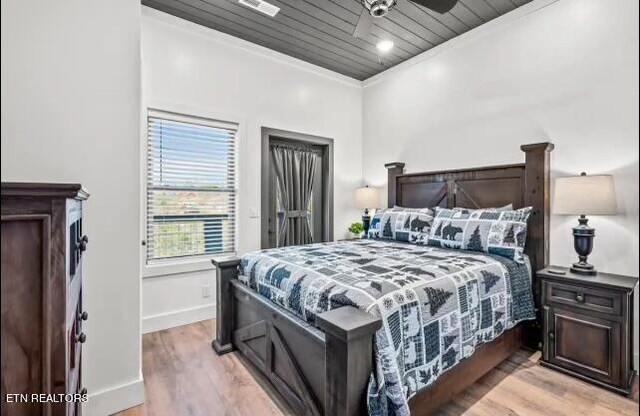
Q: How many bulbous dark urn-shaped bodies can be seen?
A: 2